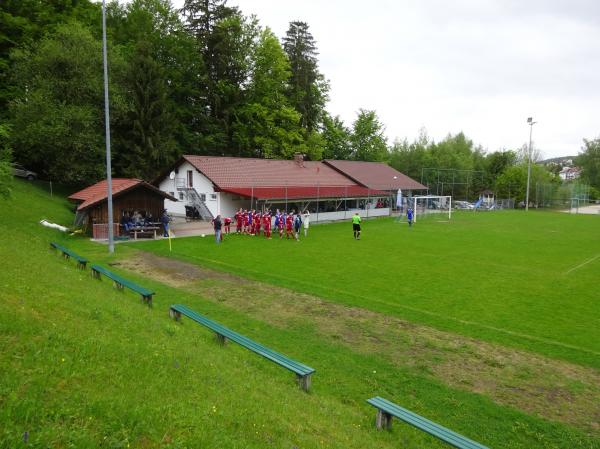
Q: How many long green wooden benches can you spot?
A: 4